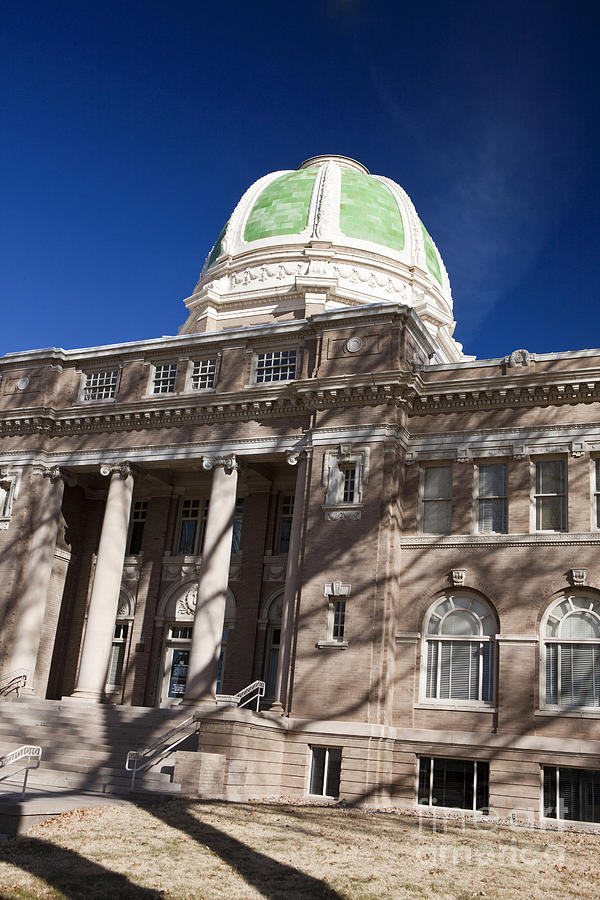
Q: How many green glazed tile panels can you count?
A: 4